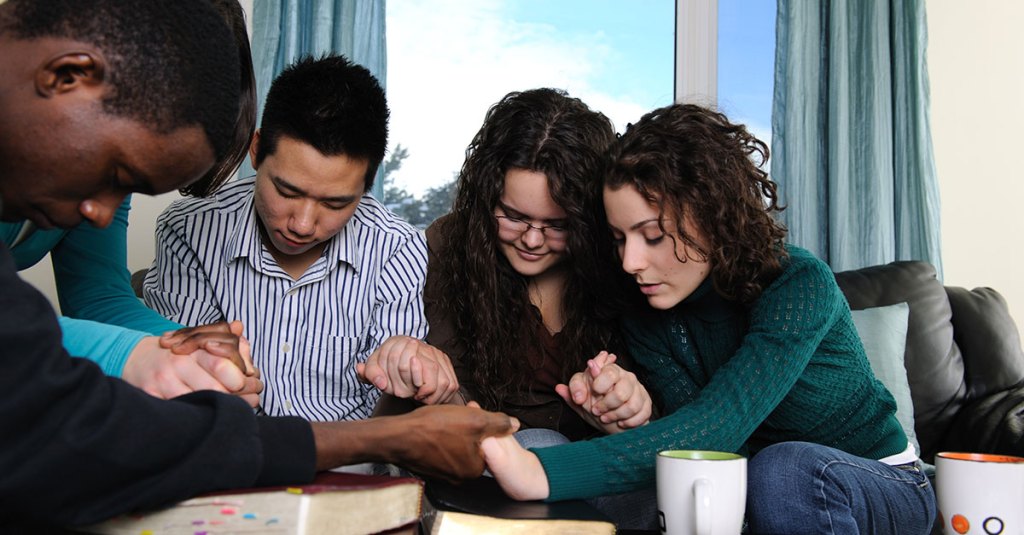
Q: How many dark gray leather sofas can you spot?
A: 1